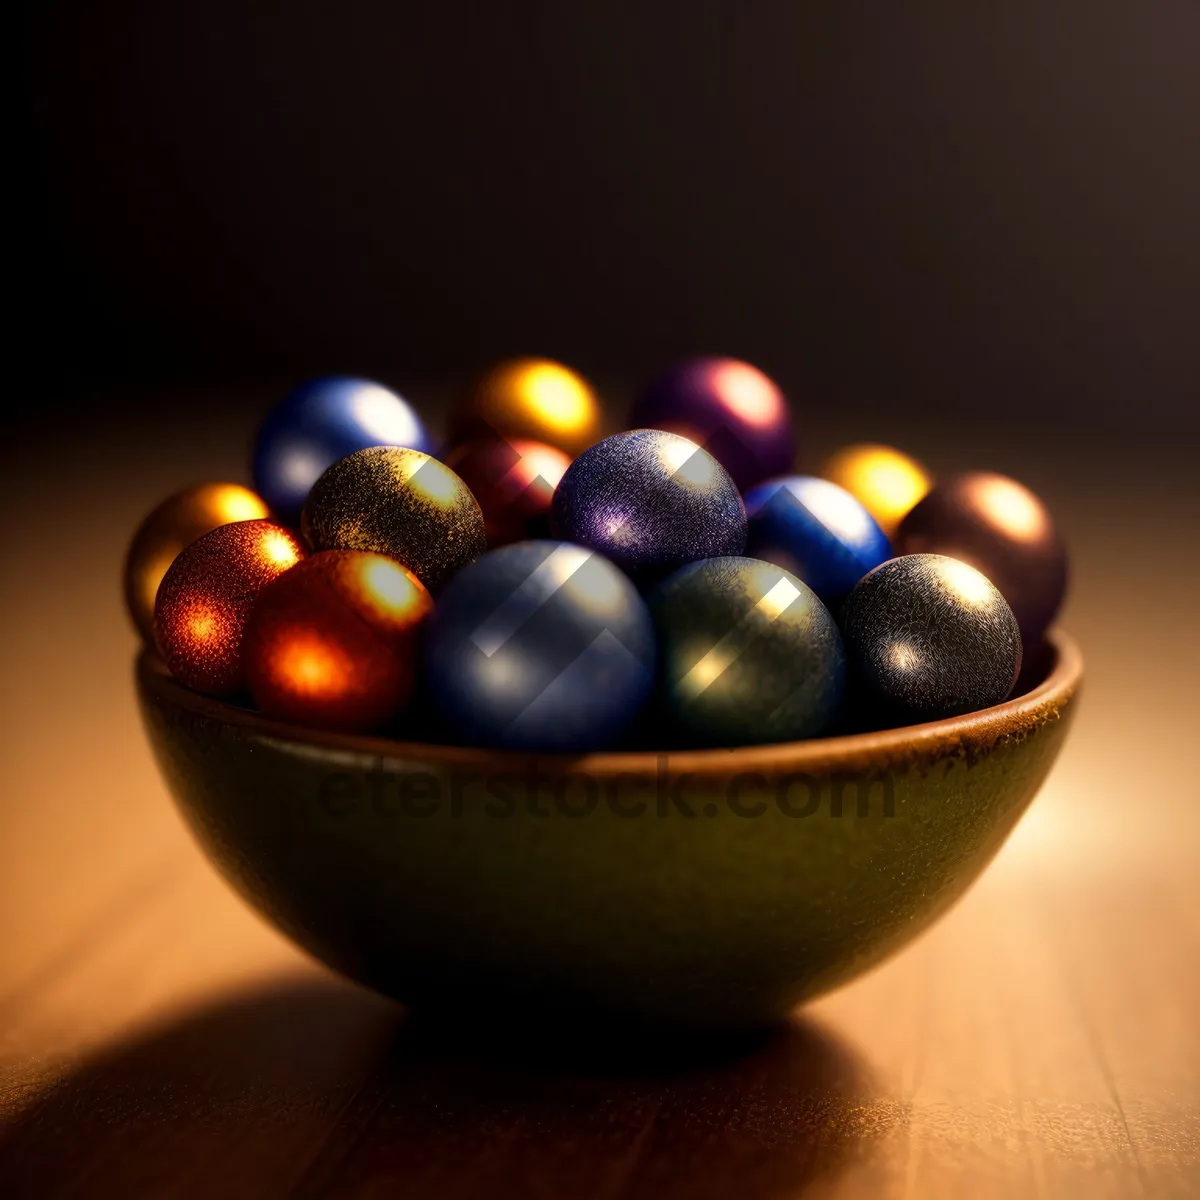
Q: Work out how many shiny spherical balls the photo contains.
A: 15